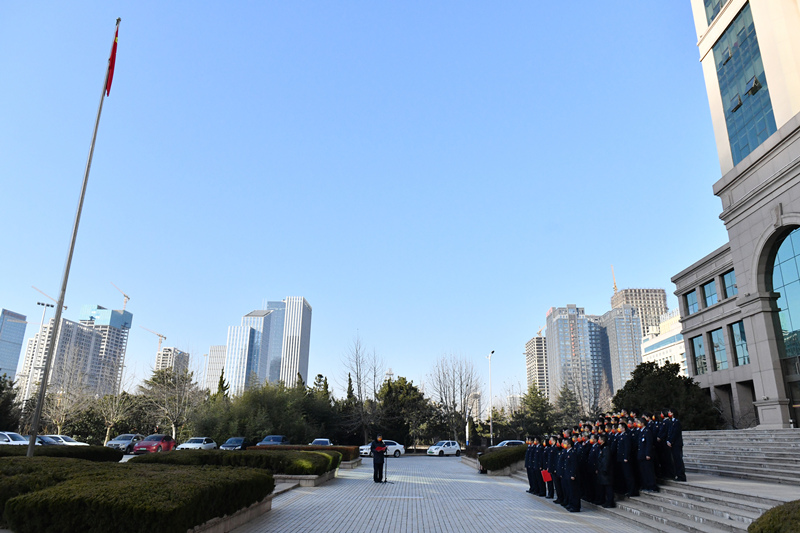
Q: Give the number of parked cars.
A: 12